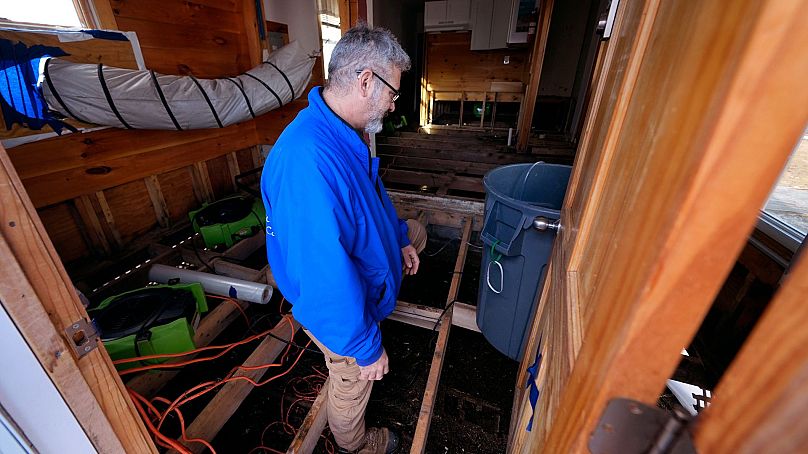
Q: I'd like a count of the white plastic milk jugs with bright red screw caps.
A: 0